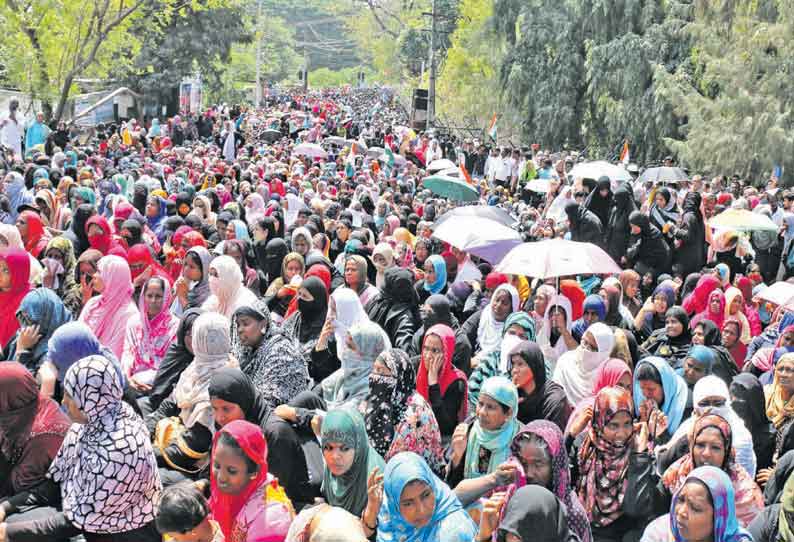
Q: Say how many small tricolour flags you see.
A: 5